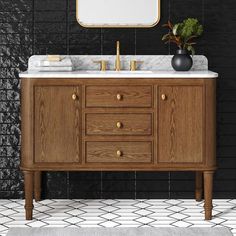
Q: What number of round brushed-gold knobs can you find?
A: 5